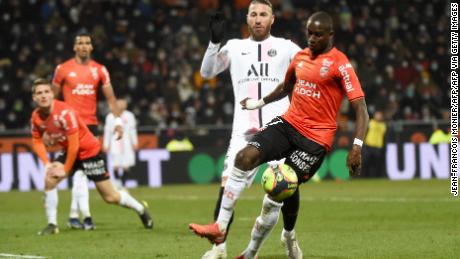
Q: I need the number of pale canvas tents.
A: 0